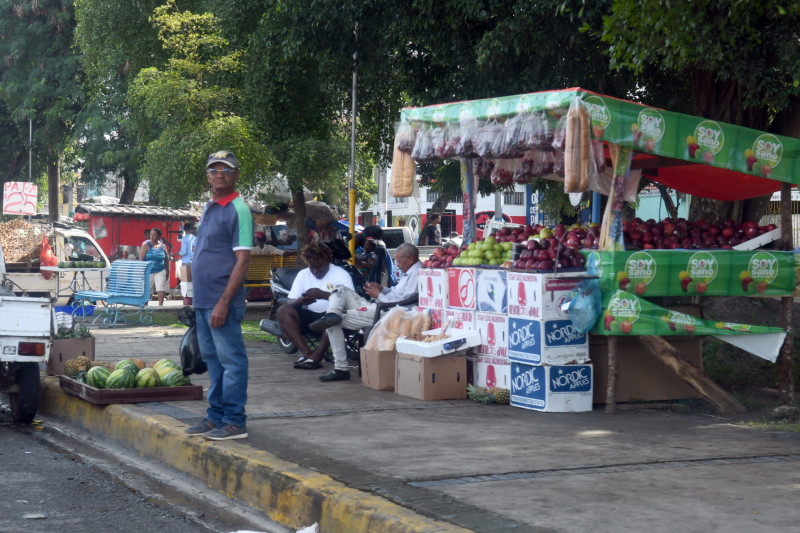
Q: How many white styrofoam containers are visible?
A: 1